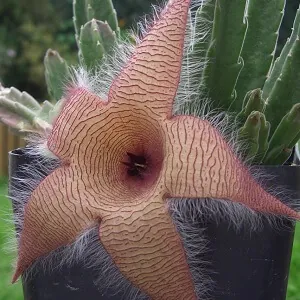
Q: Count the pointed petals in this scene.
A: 5